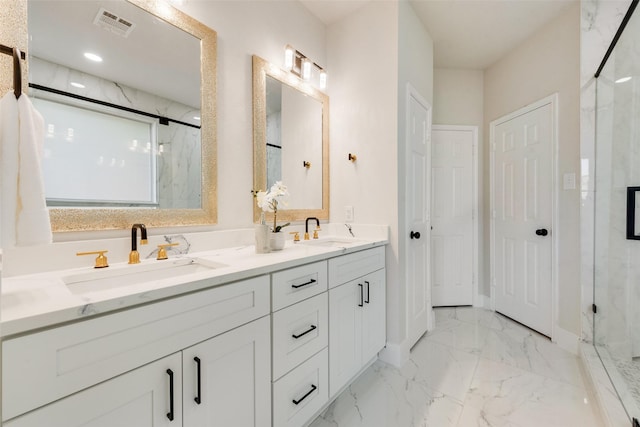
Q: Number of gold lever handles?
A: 4